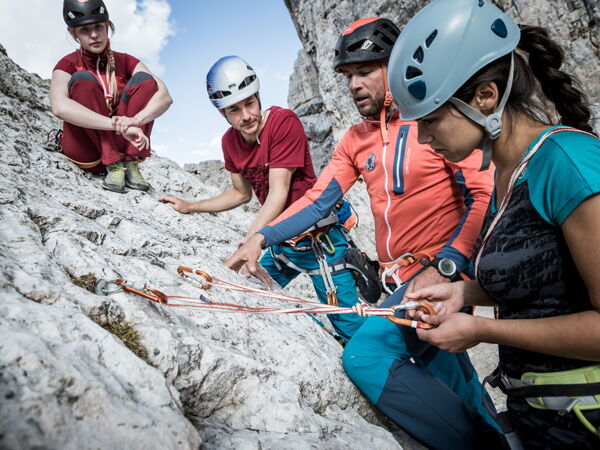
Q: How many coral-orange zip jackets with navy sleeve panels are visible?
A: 1